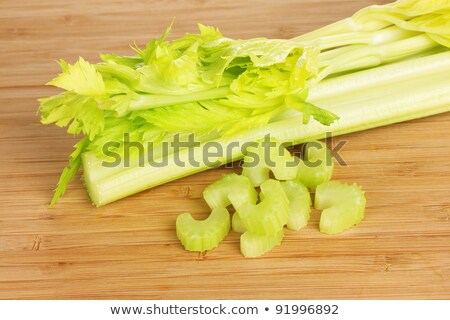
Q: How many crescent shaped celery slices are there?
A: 8